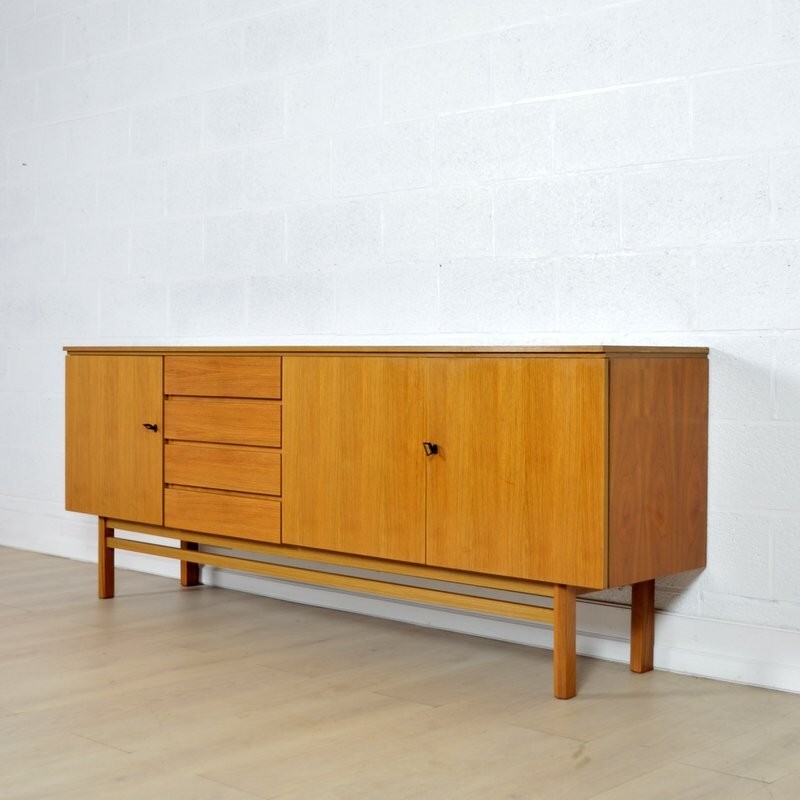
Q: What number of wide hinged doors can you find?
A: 3